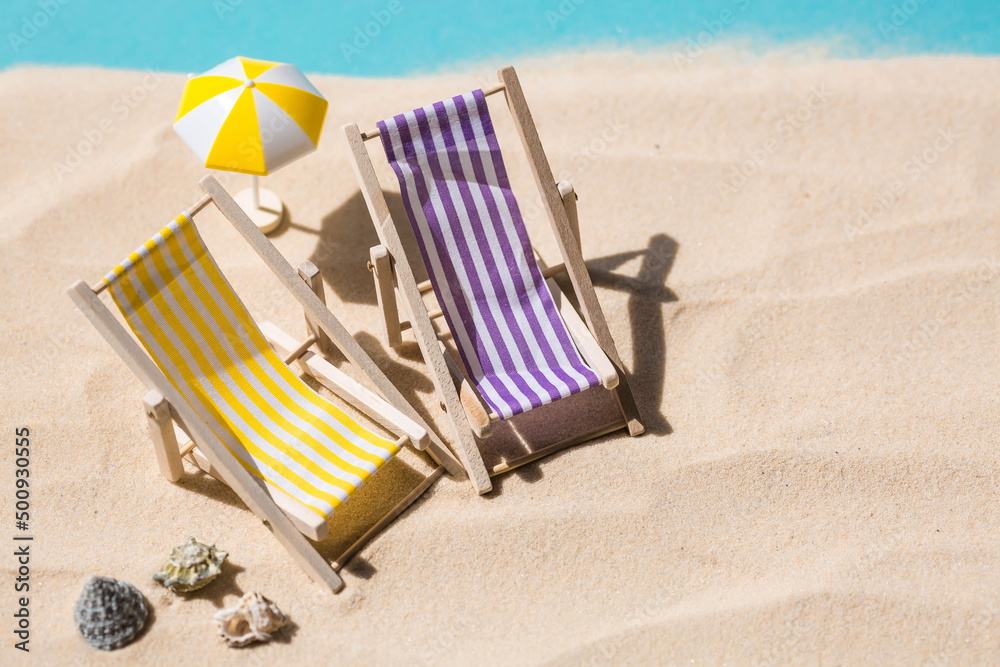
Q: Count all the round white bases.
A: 1